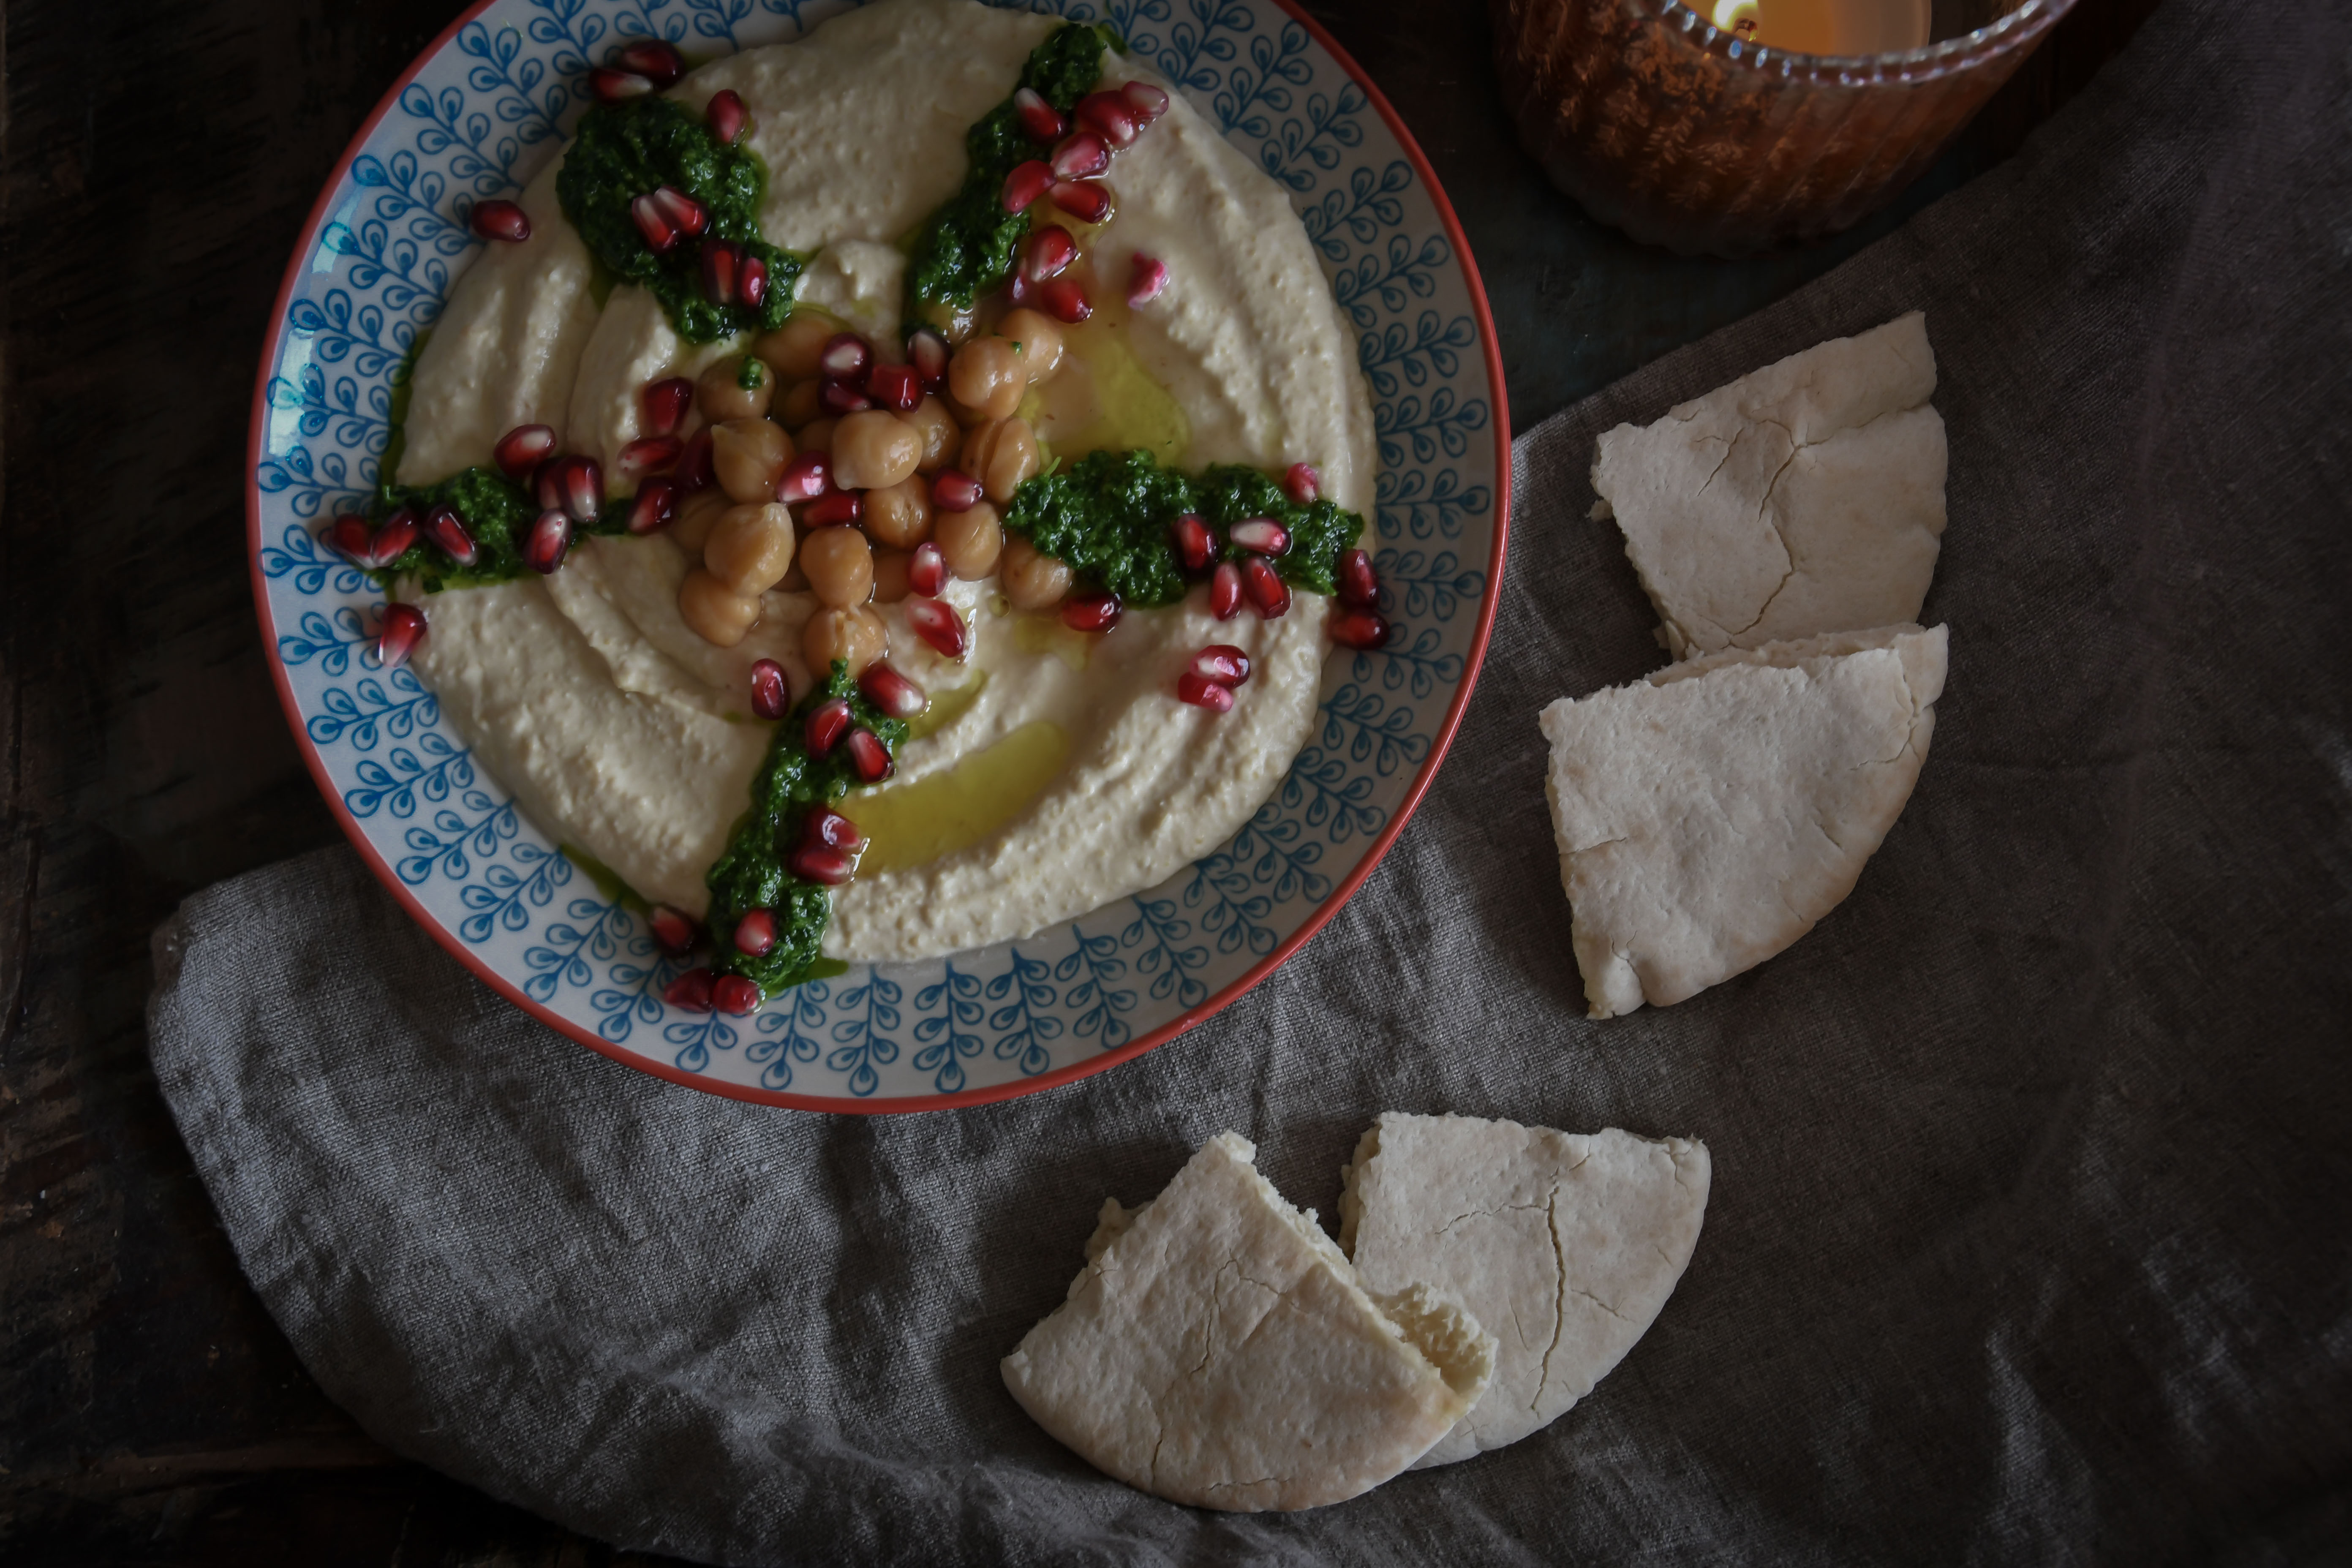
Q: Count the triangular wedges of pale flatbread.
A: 4